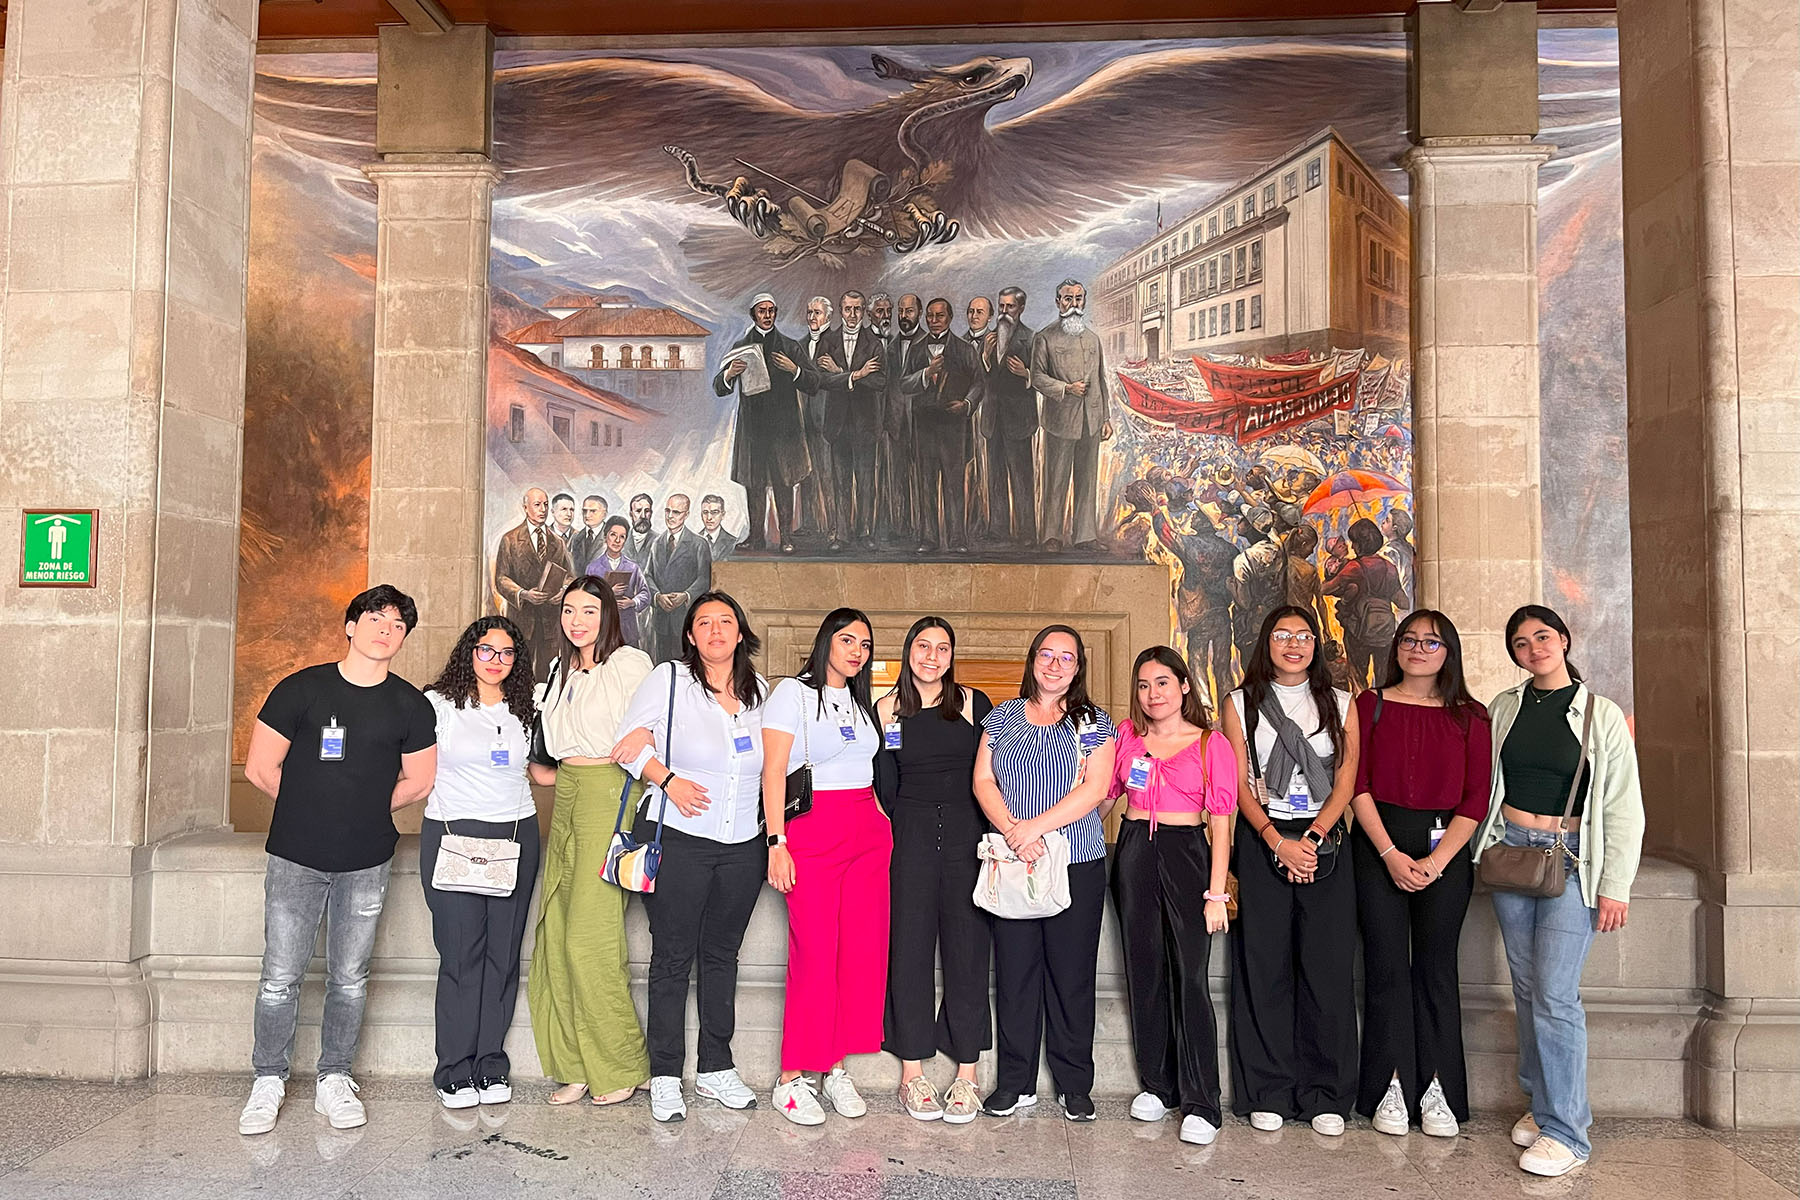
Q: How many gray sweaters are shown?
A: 1